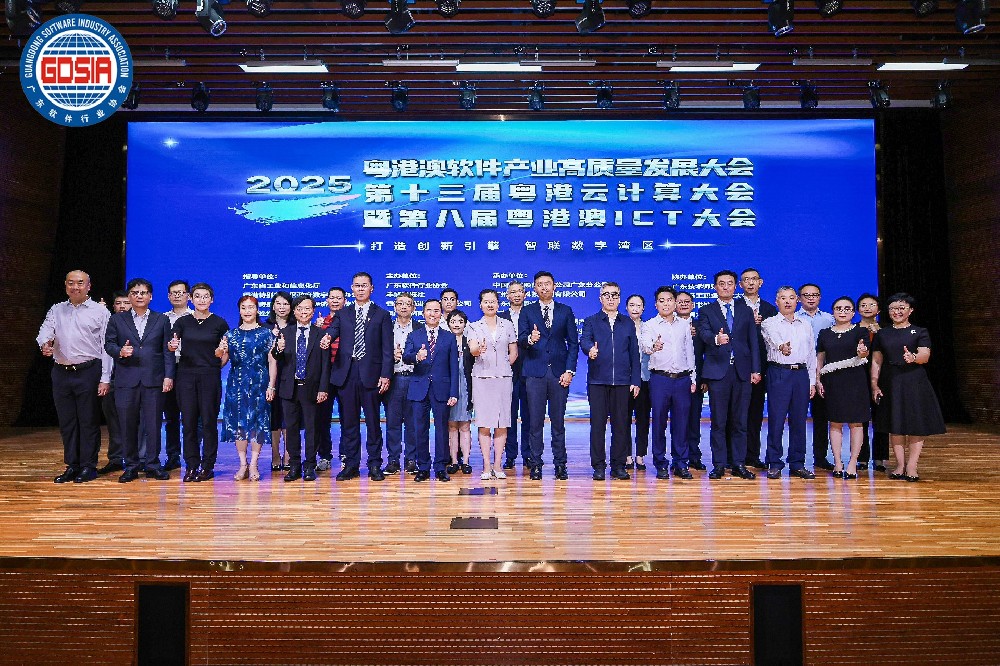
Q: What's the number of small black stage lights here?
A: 13